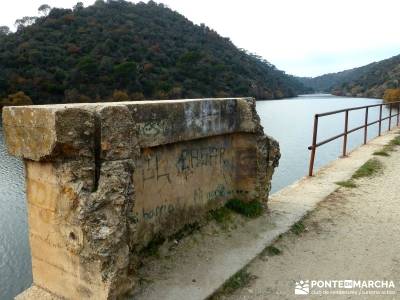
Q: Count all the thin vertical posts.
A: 6